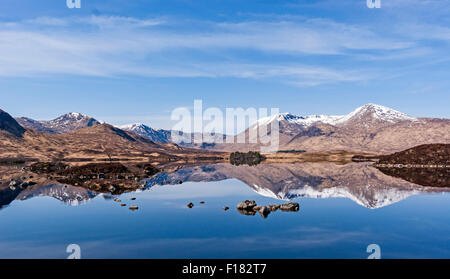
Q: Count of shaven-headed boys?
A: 0